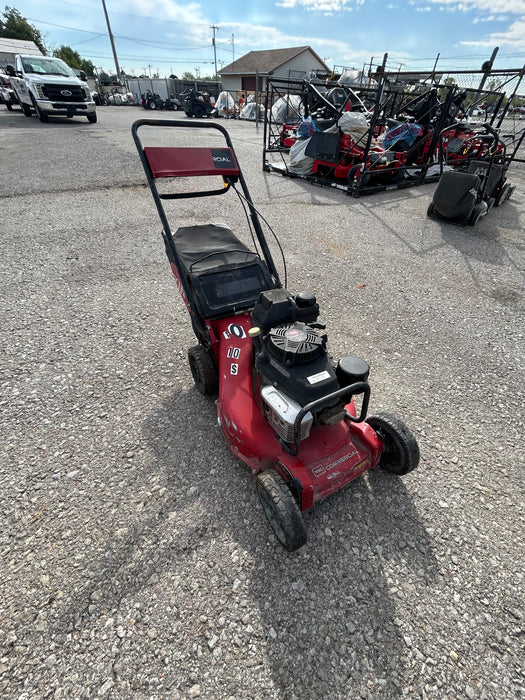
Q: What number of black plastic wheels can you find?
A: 3